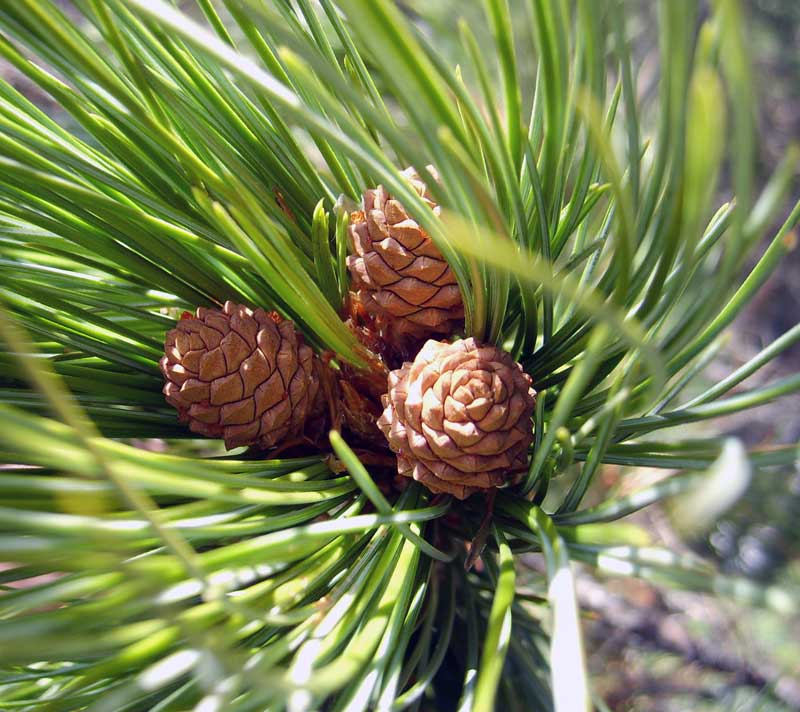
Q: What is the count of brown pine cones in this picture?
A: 3